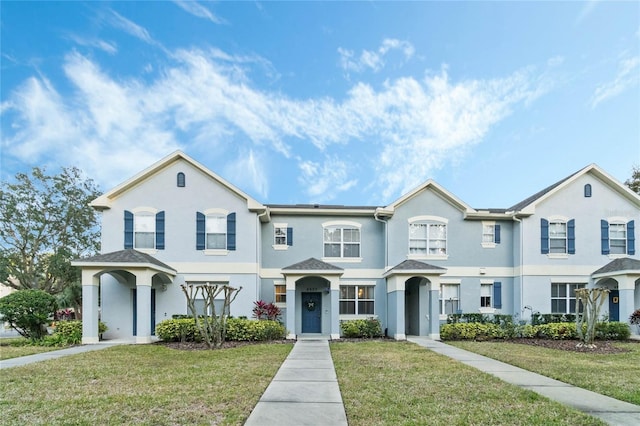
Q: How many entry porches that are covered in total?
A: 4